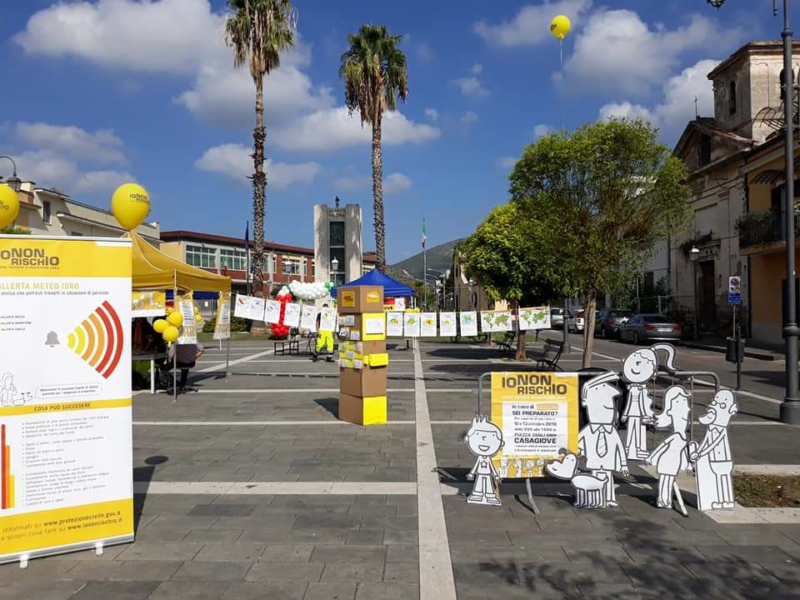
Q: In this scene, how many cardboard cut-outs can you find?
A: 6